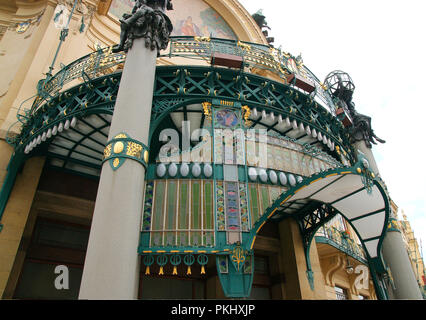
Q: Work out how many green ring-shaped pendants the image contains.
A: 5